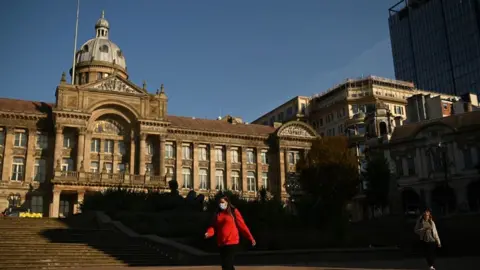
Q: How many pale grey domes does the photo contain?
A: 1